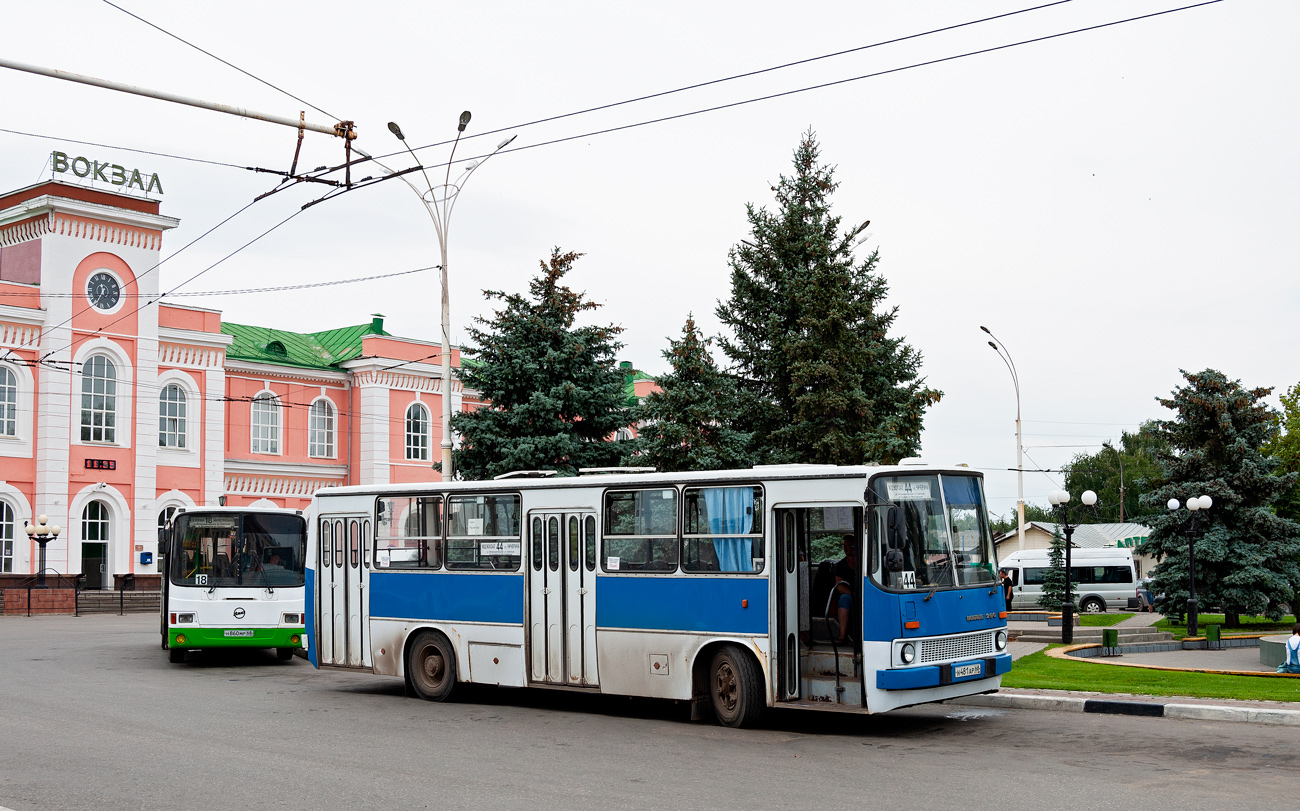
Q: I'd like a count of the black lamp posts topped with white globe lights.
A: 3